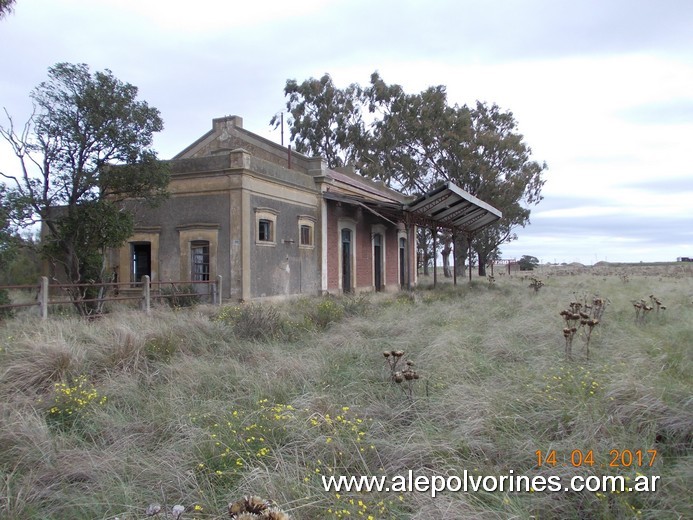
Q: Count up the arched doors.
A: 3